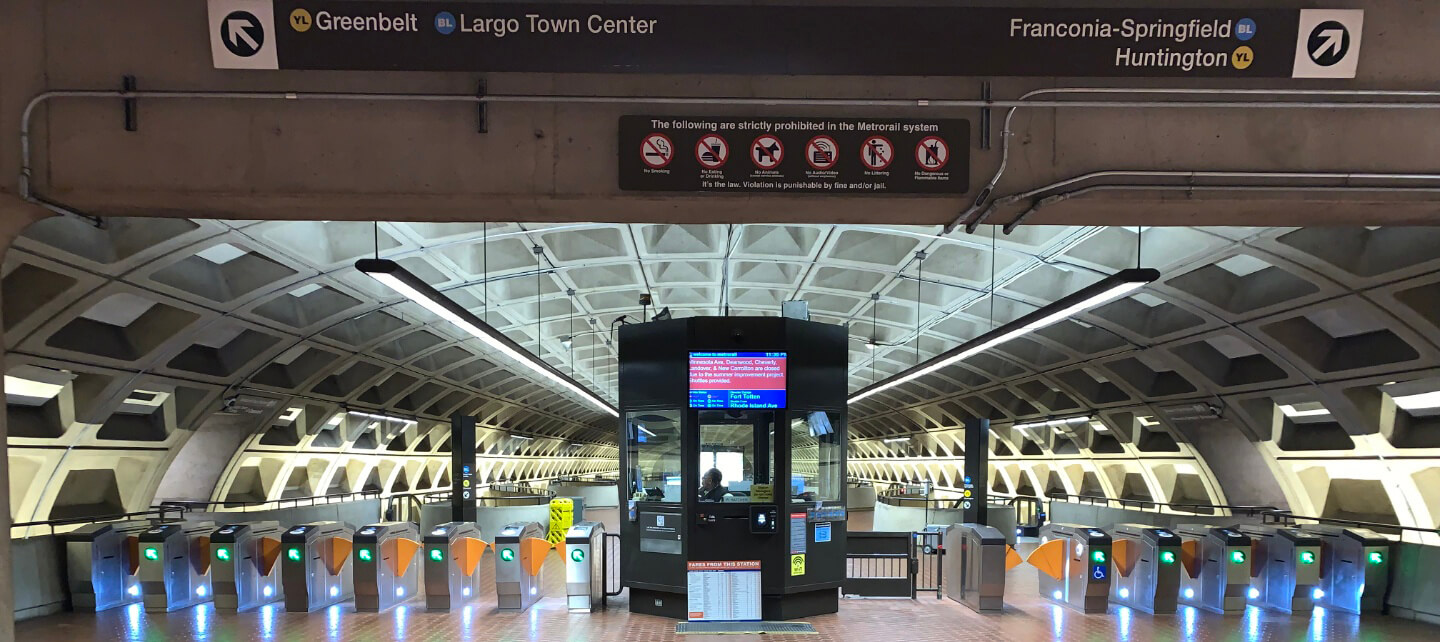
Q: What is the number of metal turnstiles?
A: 14